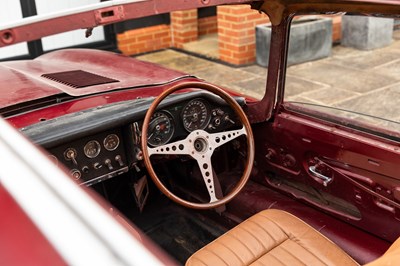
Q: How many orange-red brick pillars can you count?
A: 2